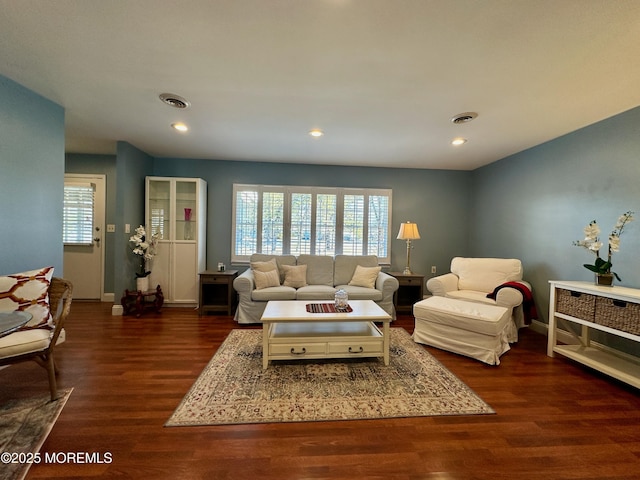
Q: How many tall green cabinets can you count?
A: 0